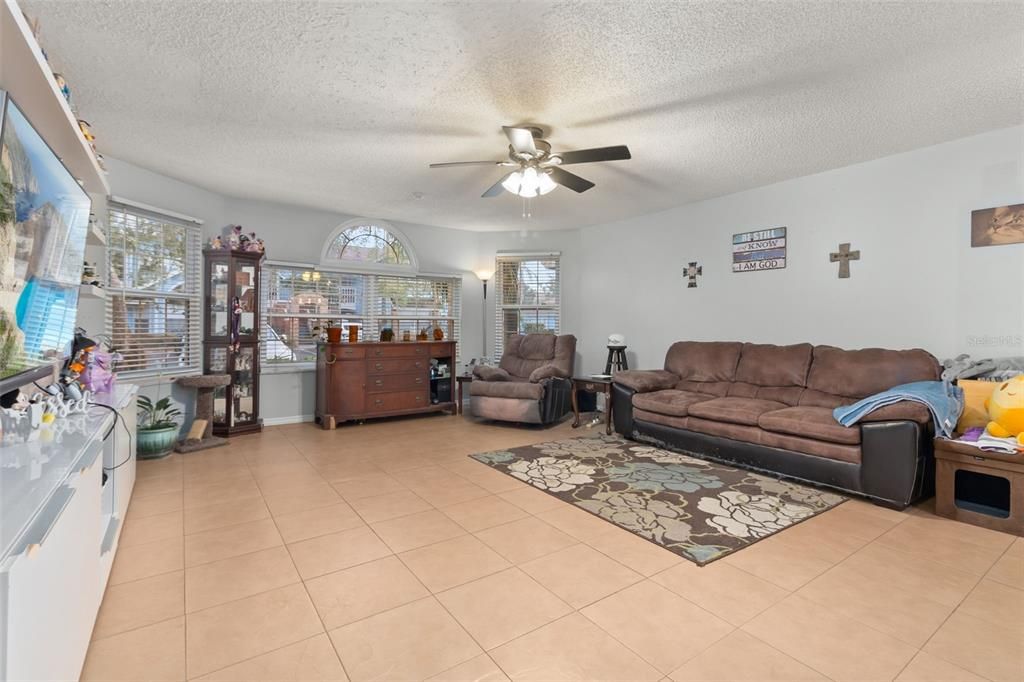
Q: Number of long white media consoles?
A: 1